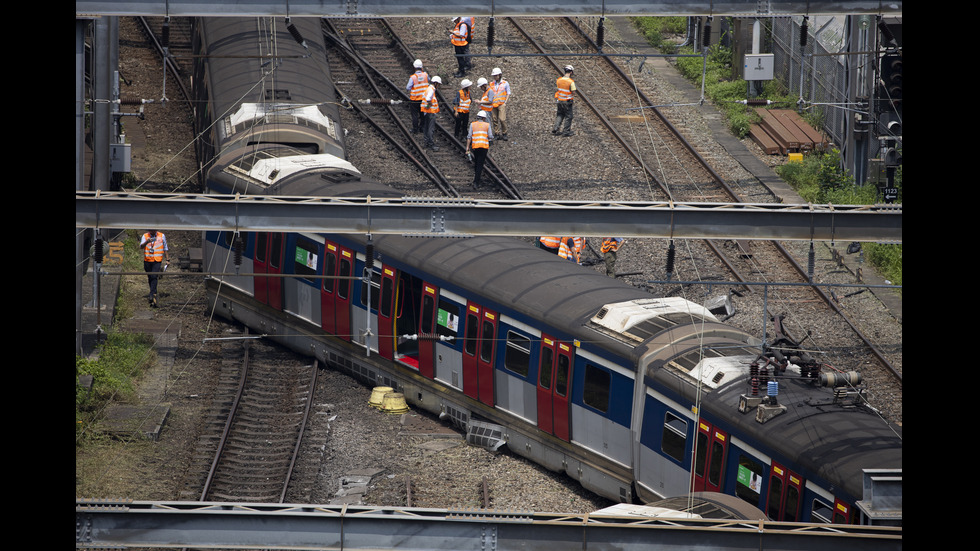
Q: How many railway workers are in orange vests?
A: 14